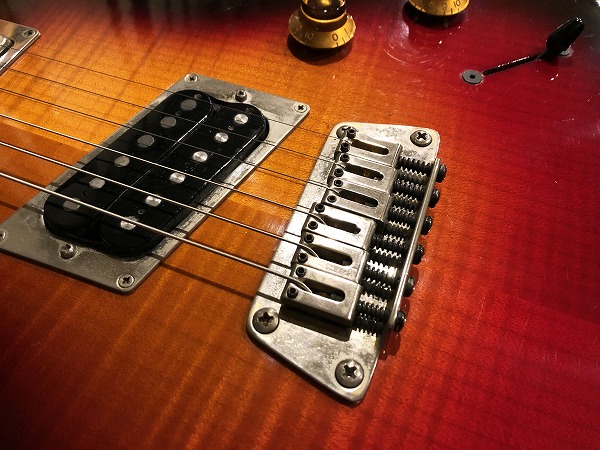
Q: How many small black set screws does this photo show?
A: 12